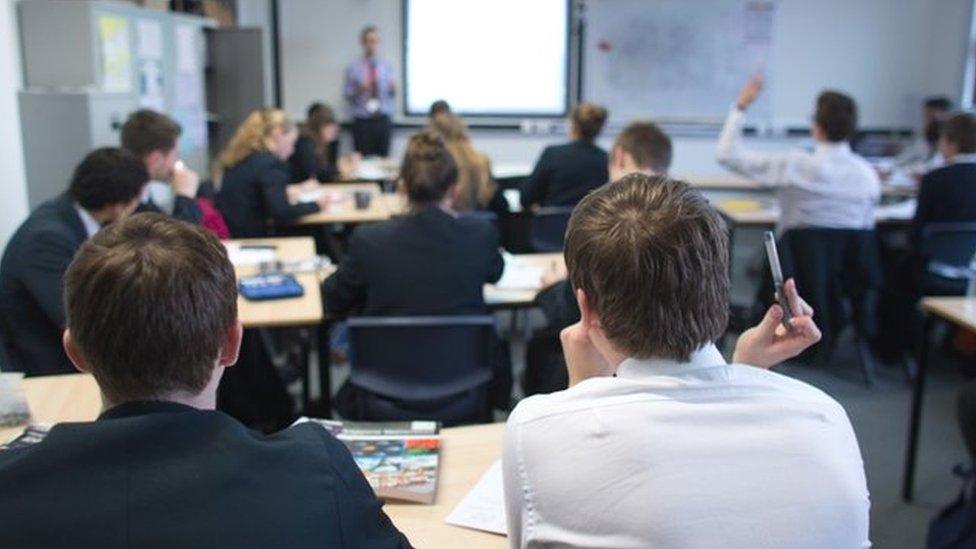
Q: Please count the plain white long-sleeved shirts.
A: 2